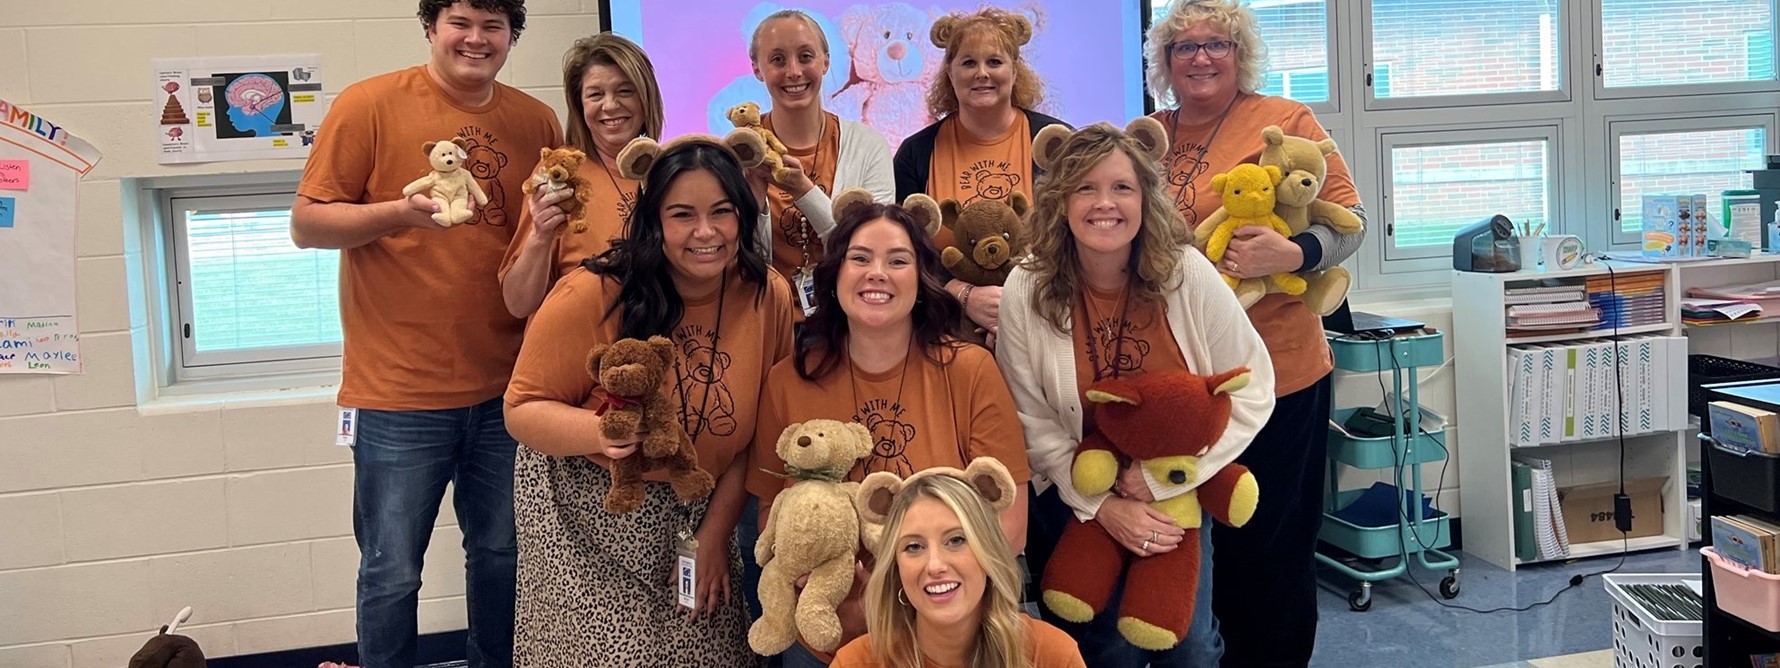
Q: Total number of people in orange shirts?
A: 9